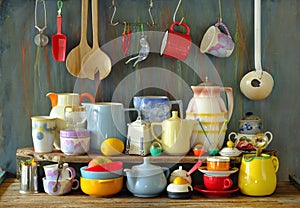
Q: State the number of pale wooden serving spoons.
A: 2